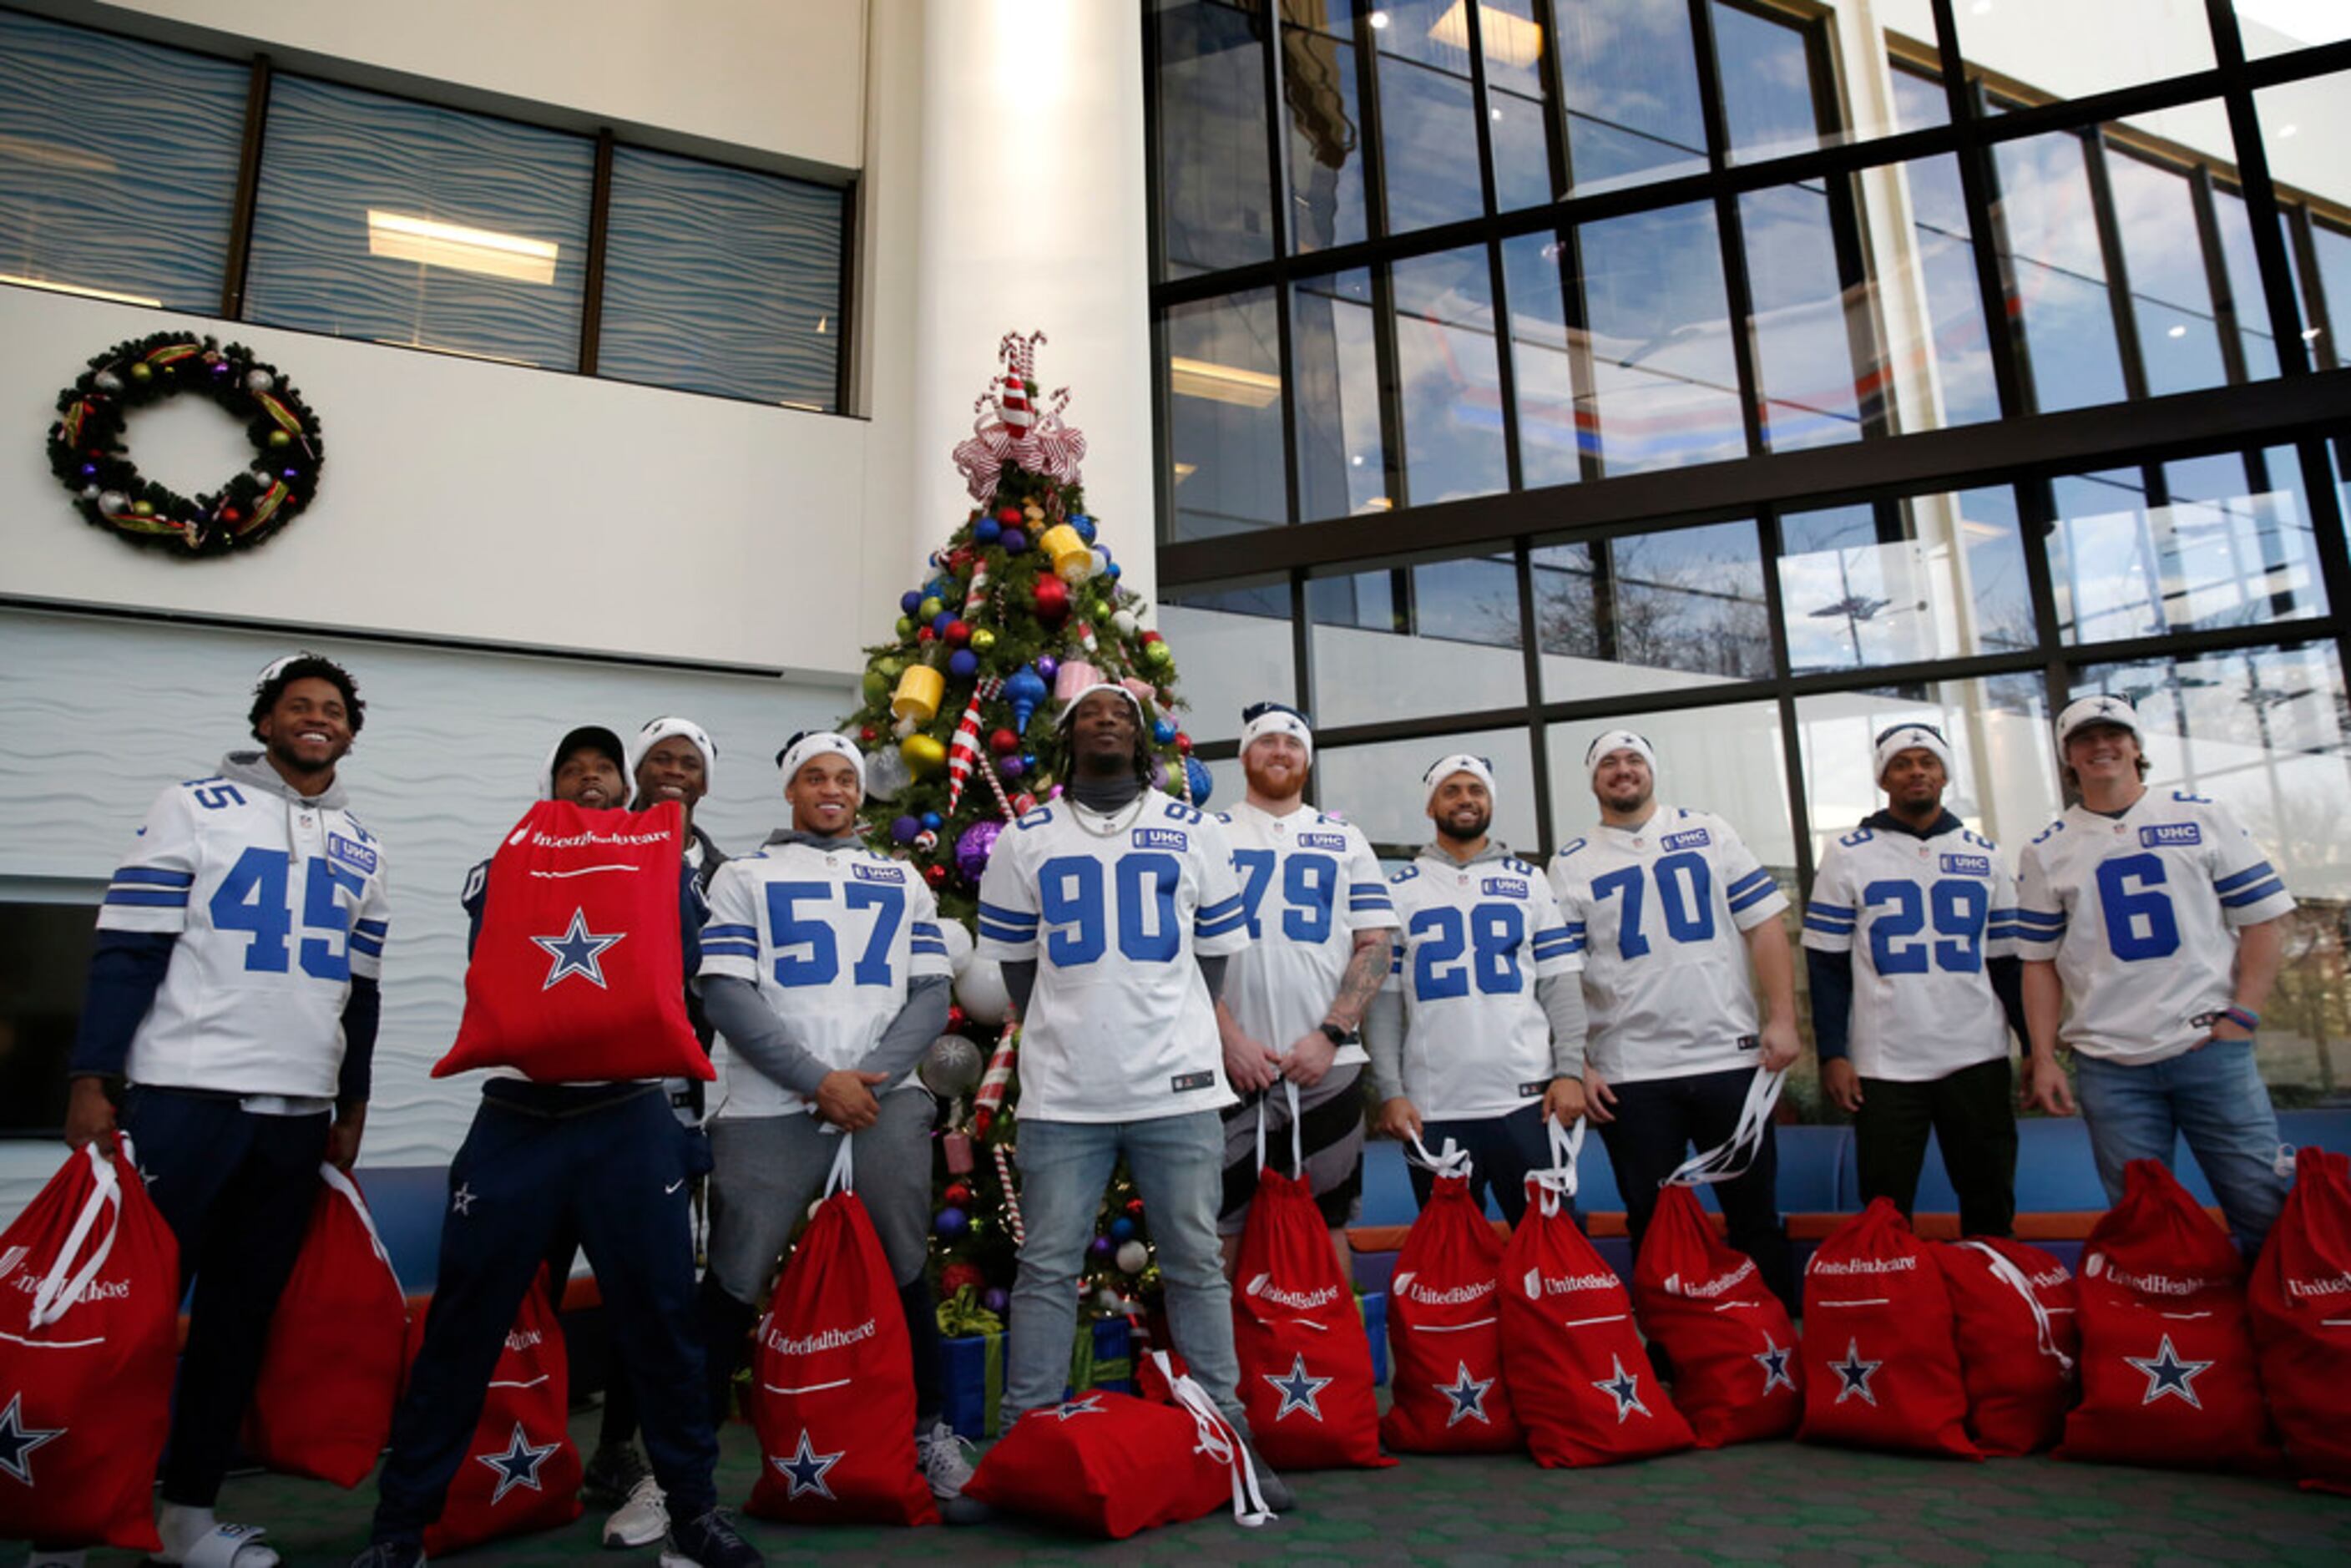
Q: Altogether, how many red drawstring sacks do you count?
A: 14